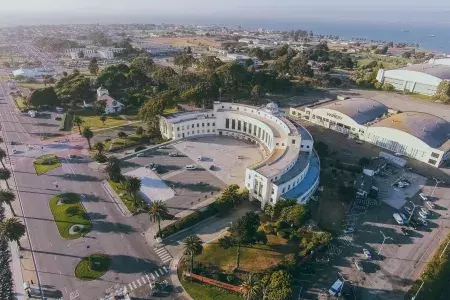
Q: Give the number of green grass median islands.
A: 3